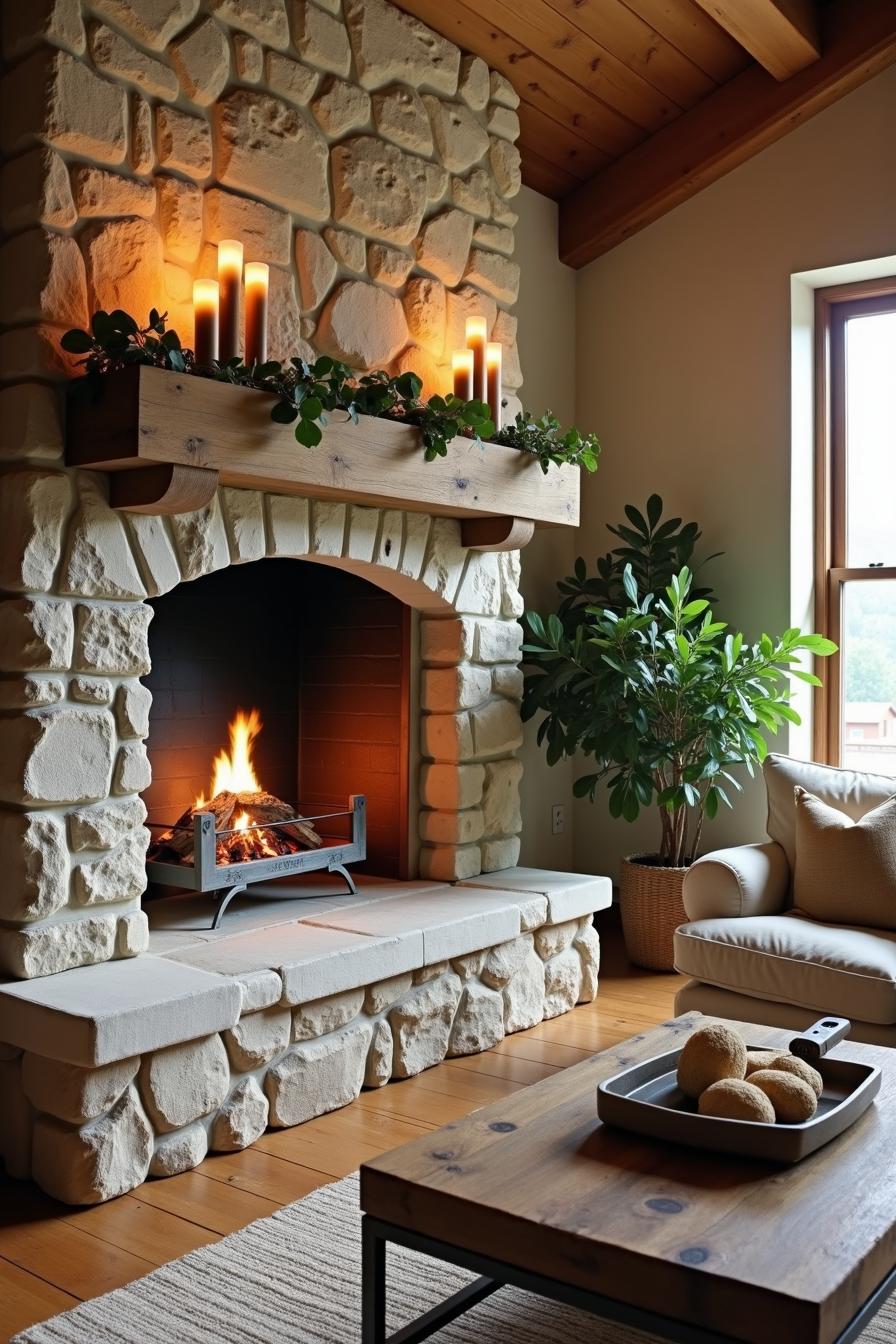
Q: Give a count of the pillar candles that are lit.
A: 6